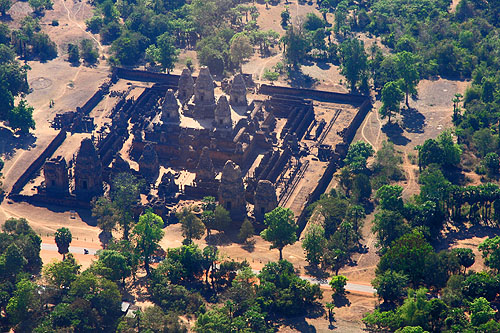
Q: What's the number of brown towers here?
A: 11